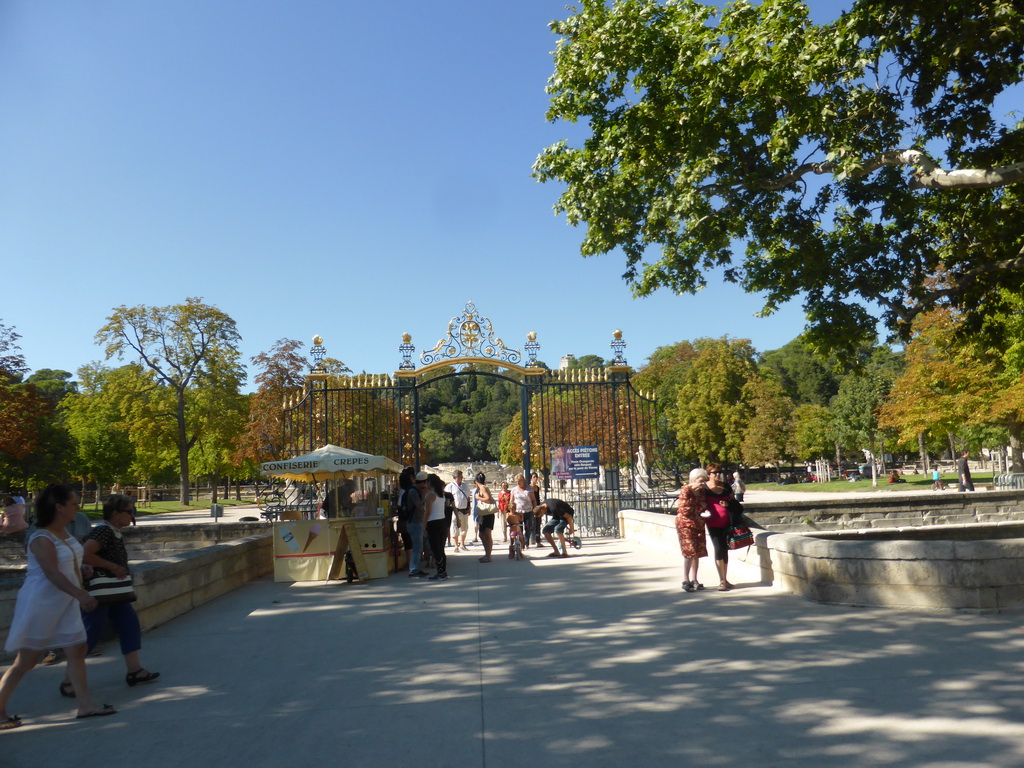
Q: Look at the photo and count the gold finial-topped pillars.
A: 4